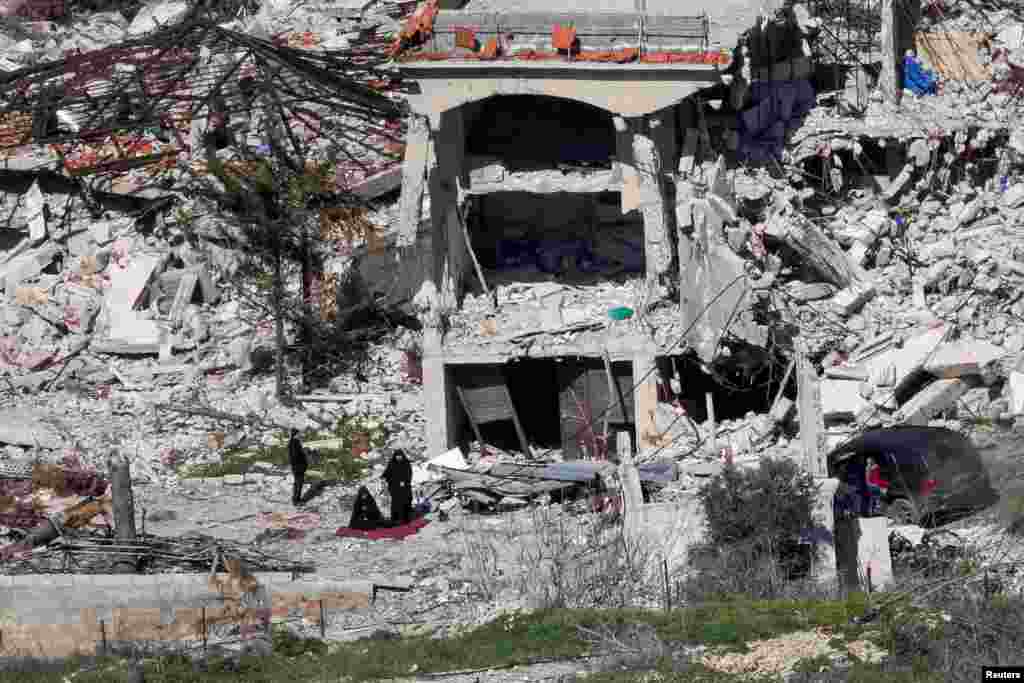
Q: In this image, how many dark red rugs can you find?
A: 1